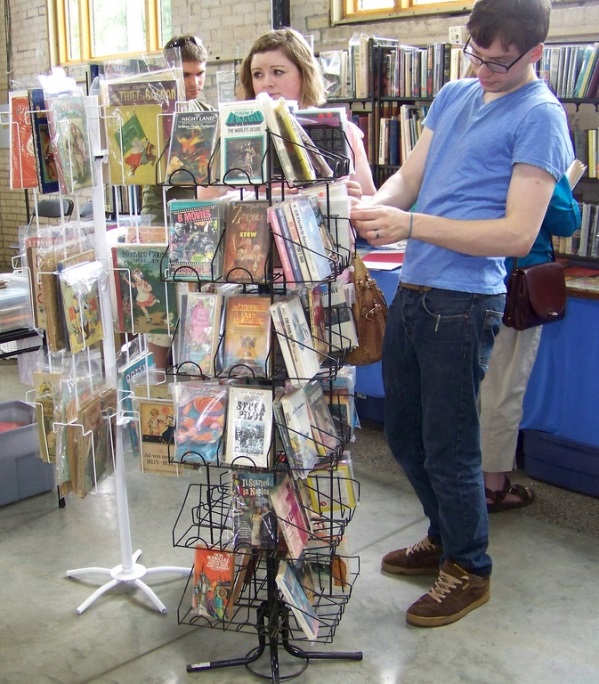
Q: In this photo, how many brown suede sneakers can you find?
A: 2